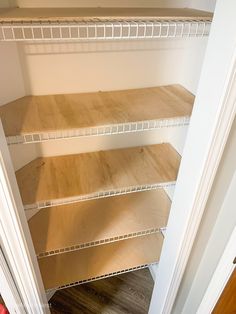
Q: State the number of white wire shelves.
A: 5